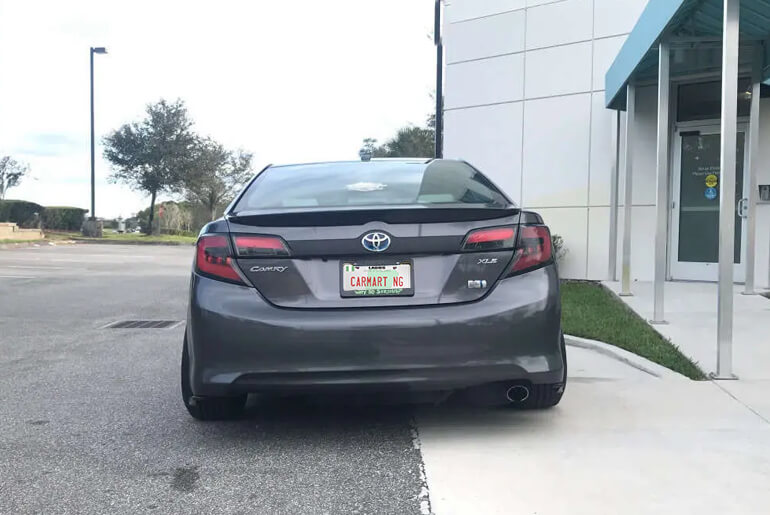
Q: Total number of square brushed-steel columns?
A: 5